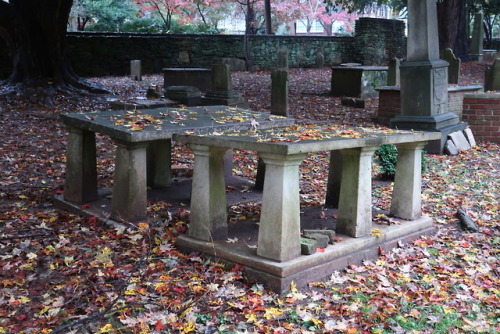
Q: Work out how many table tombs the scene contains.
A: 2